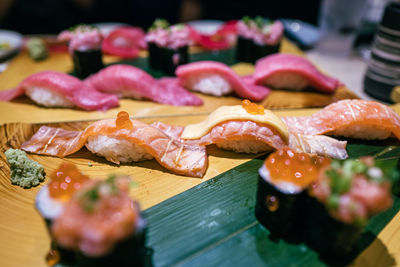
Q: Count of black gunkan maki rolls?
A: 7